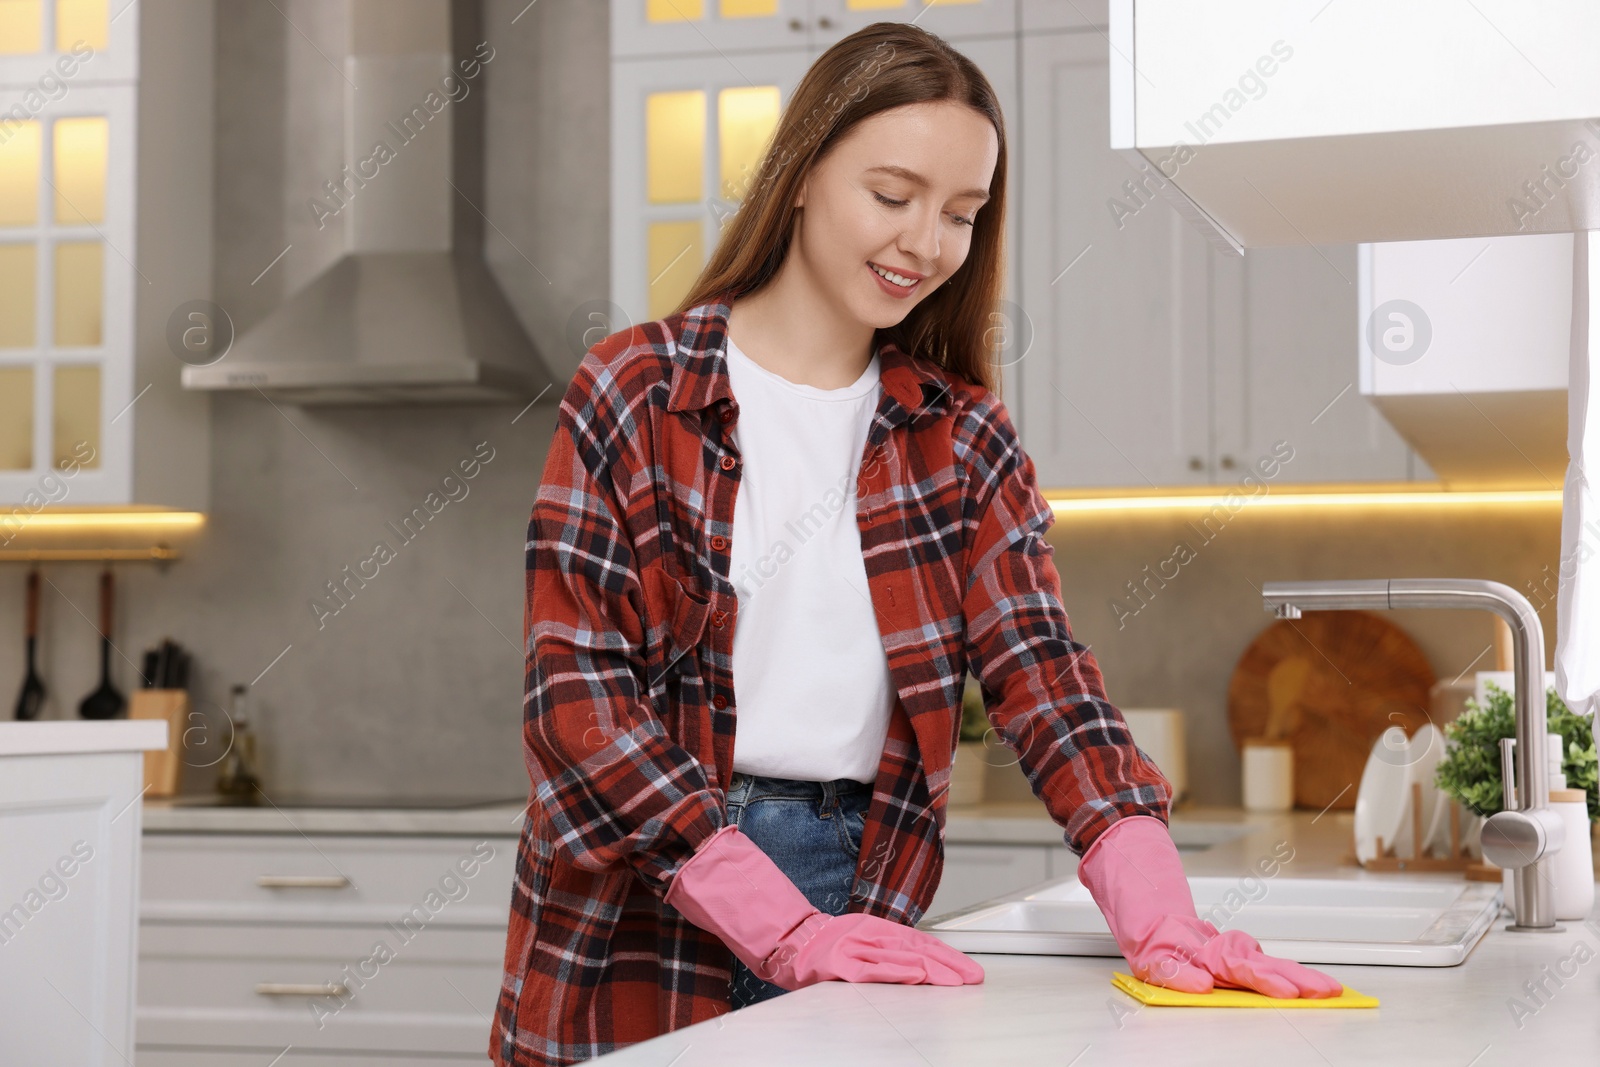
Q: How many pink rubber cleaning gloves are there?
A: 2